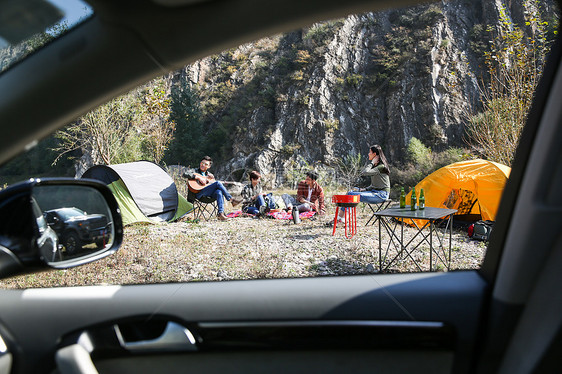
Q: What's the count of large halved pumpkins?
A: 0